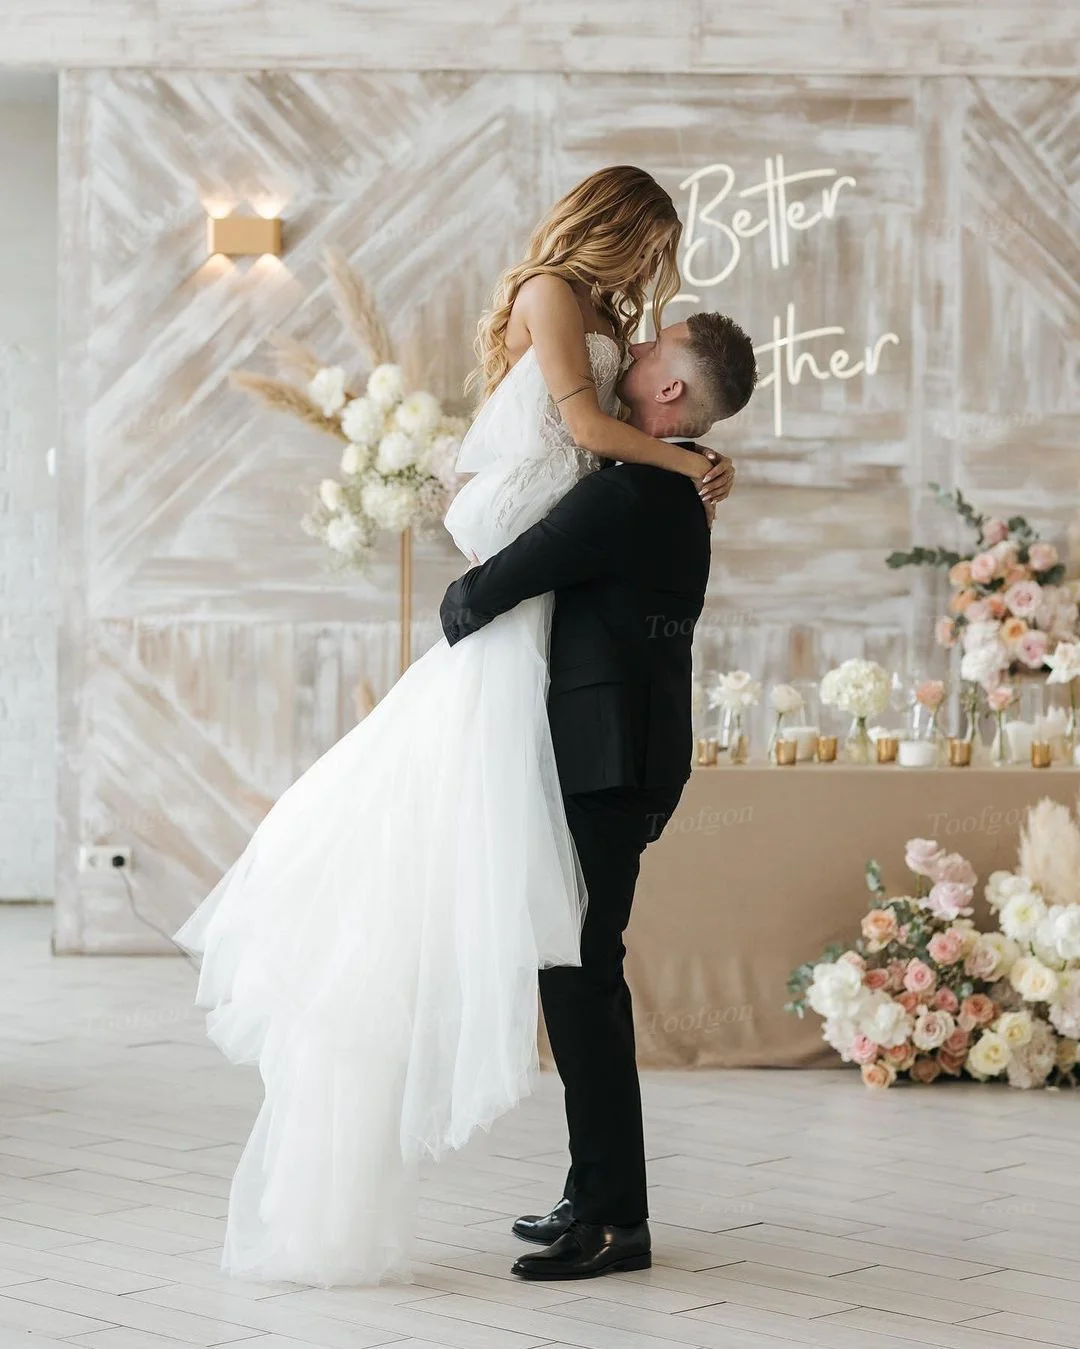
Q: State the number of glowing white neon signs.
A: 1